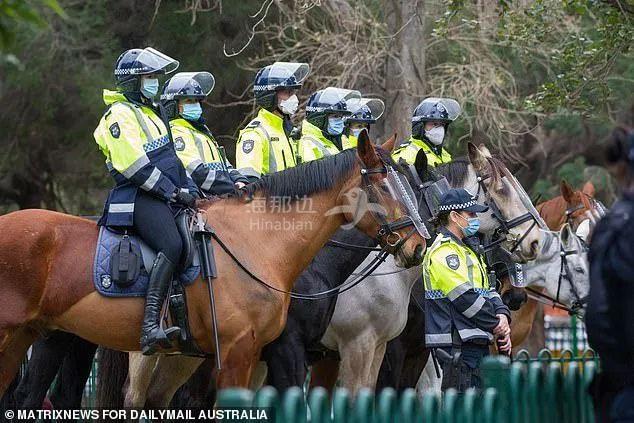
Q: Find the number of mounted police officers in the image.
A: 6